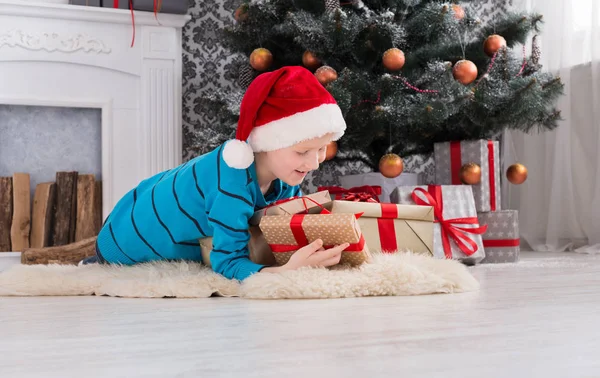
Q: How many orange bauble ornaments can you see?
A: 12